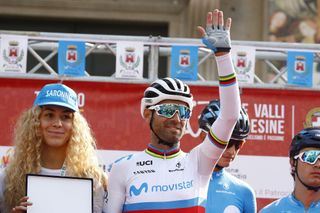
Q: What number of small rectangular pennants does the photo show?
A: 6